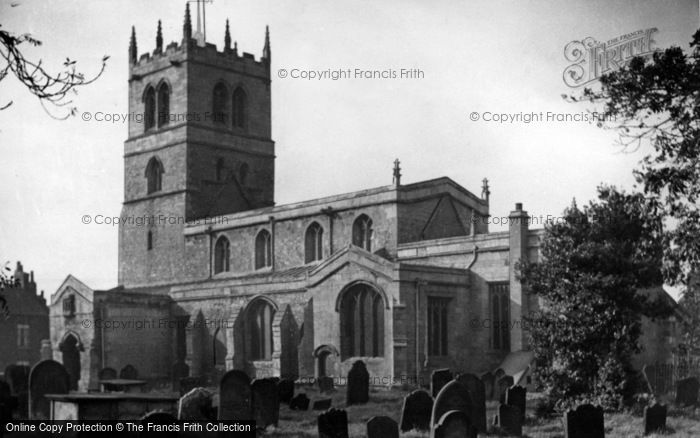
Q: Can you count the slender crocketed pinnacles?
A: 7